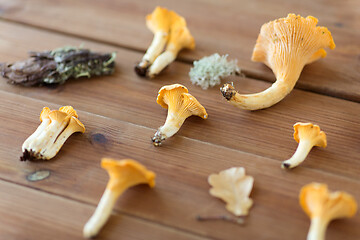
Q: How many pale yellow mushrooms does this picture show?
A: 7